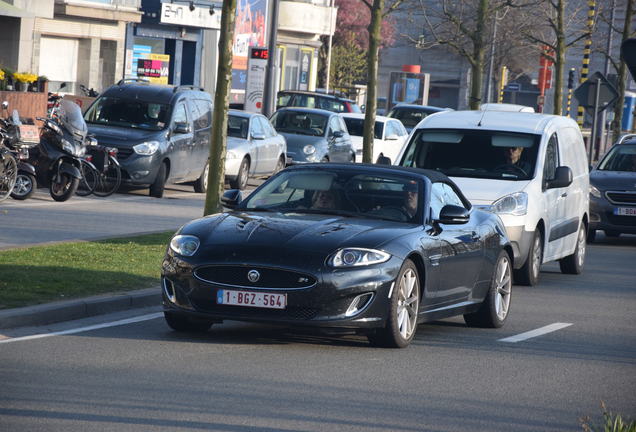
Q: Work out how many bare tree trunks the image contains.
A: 5